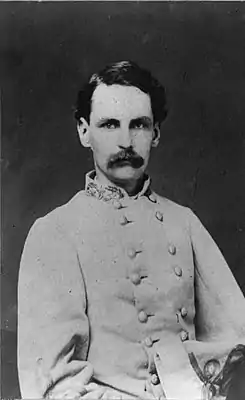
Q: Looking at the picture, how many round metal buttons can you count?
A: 13